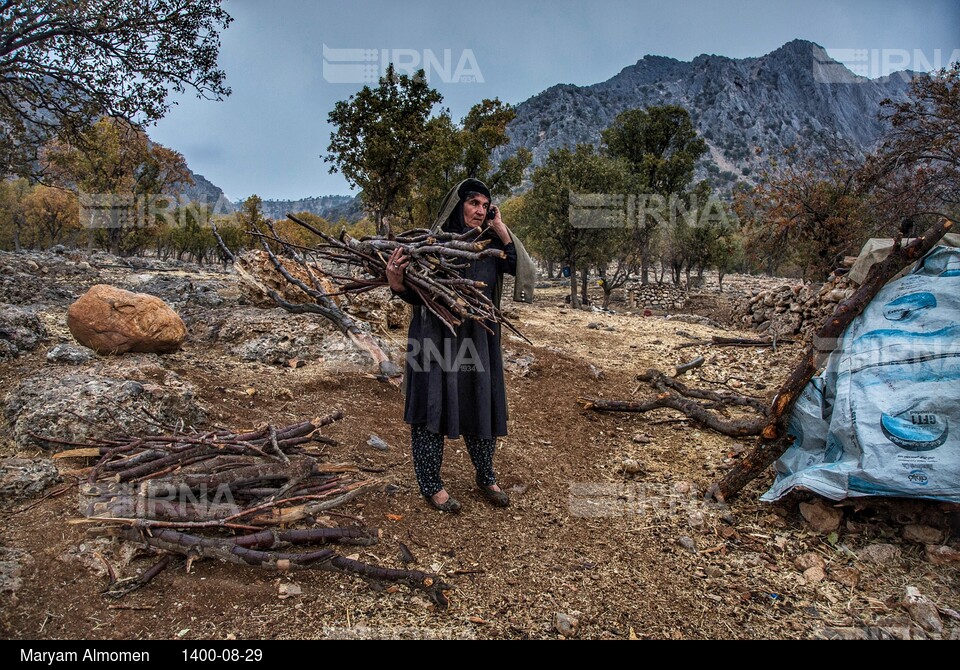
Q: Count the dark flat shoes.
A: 2